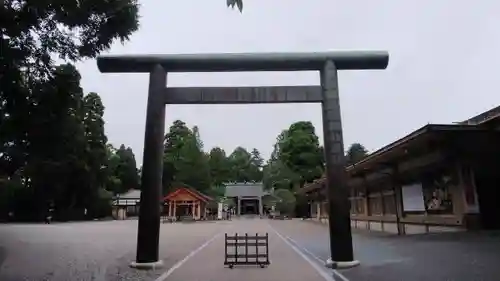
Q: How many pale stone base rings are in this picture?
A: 2